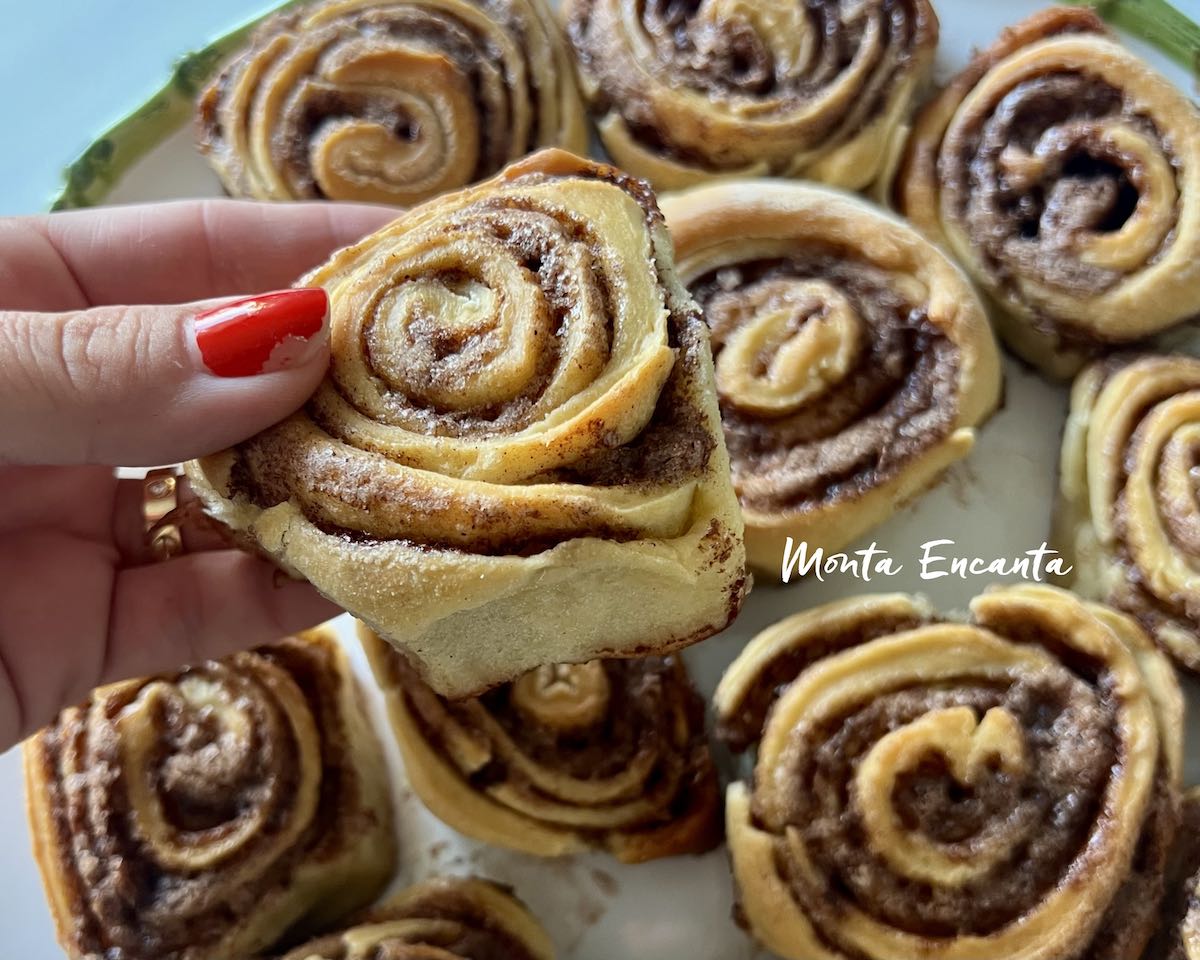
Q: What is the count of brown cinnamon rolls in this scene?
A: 11